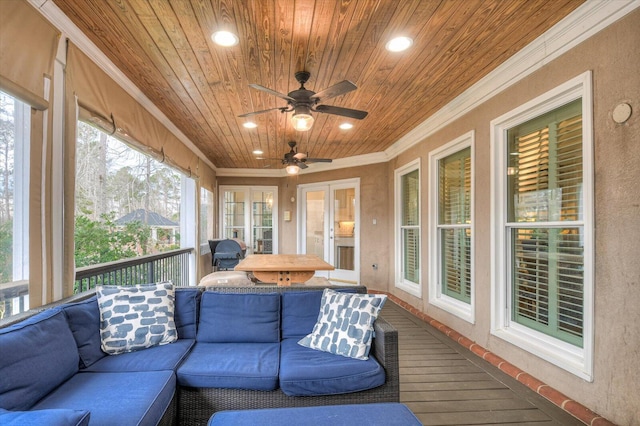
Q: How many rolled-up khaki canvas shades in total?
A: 2